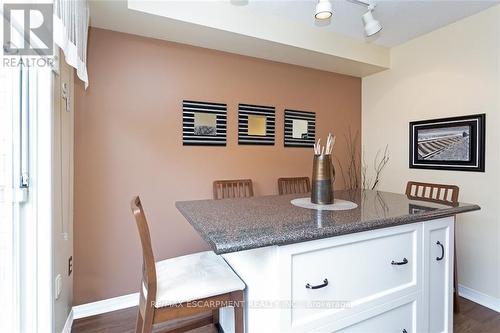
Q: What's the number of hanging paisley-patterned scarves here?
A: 0